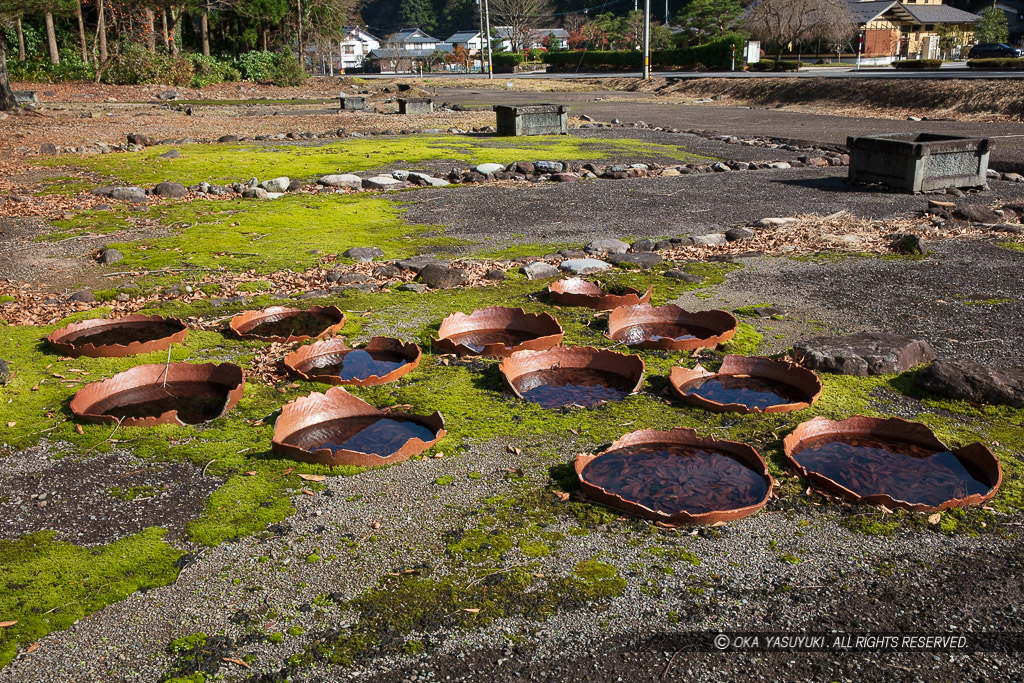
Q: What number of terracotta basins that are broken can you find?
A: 12